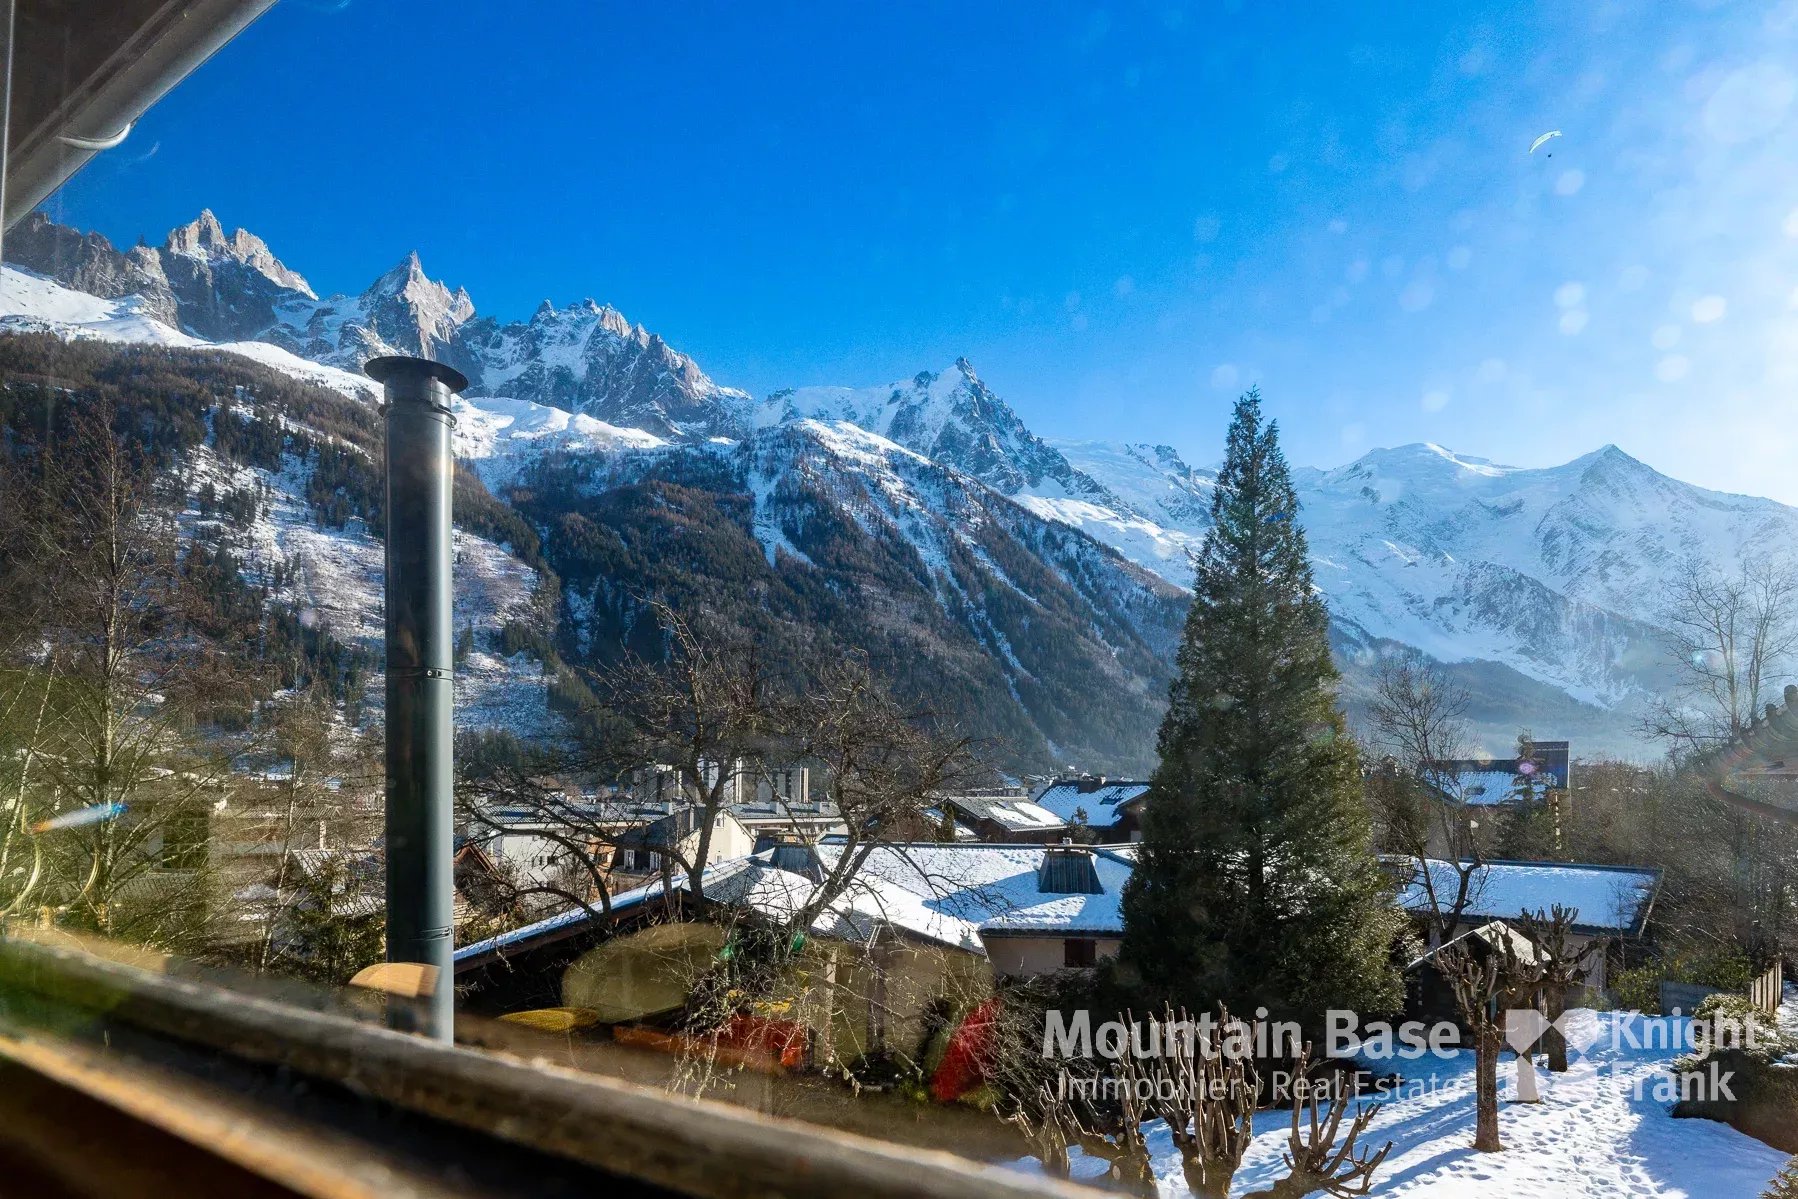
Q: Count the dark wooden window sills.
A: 1